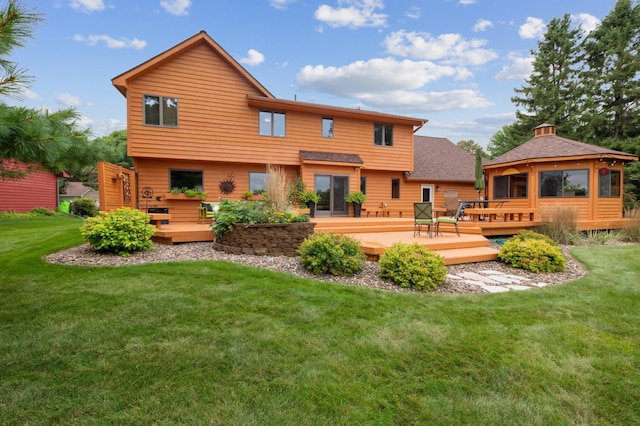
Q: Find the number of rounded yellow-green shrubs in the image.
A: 4